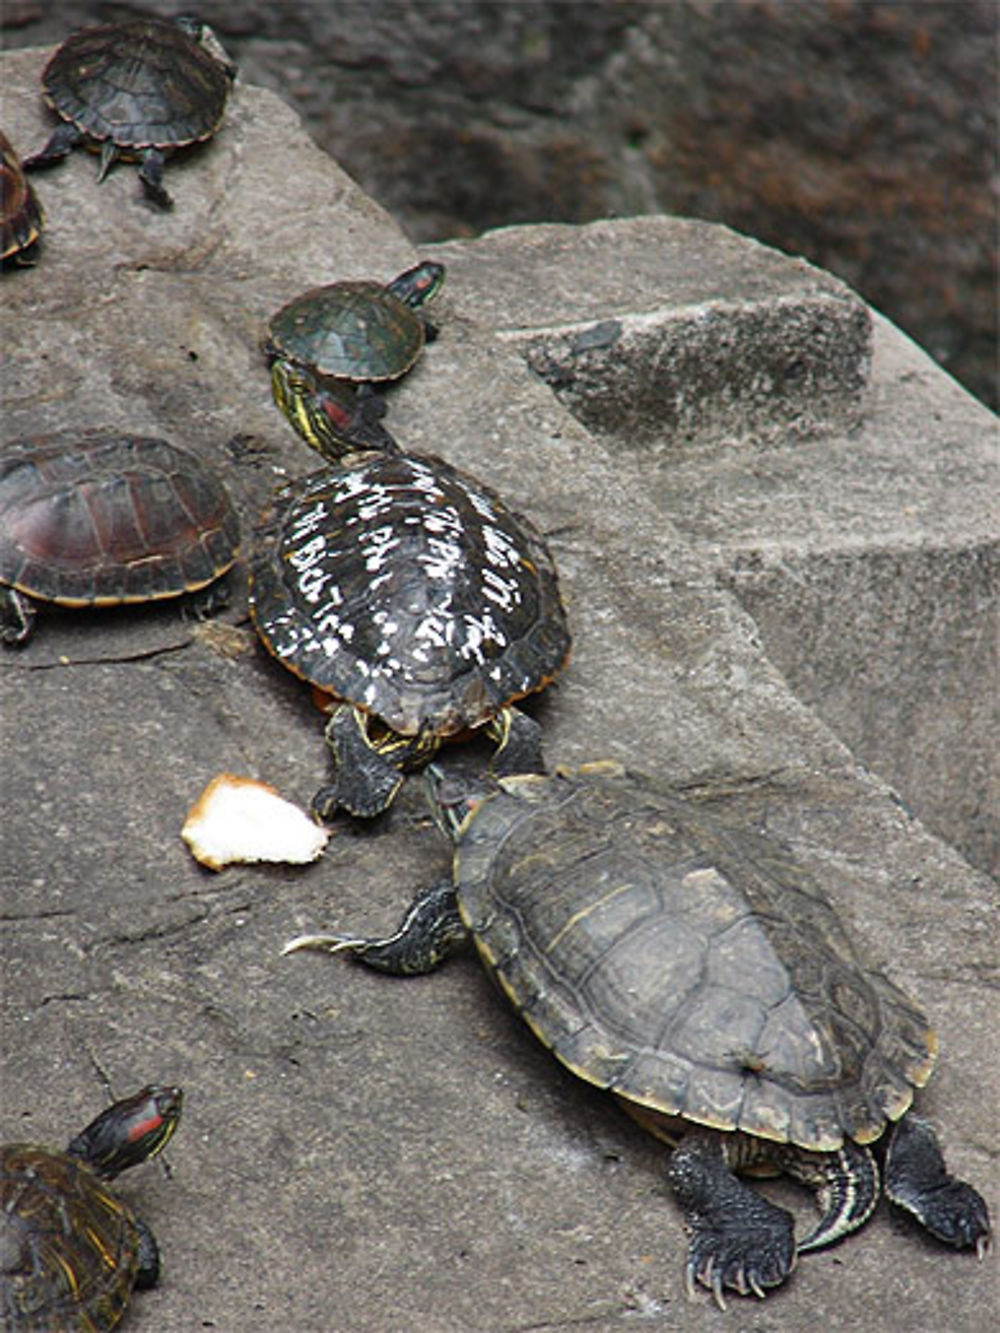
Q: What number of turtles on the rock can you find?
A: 7